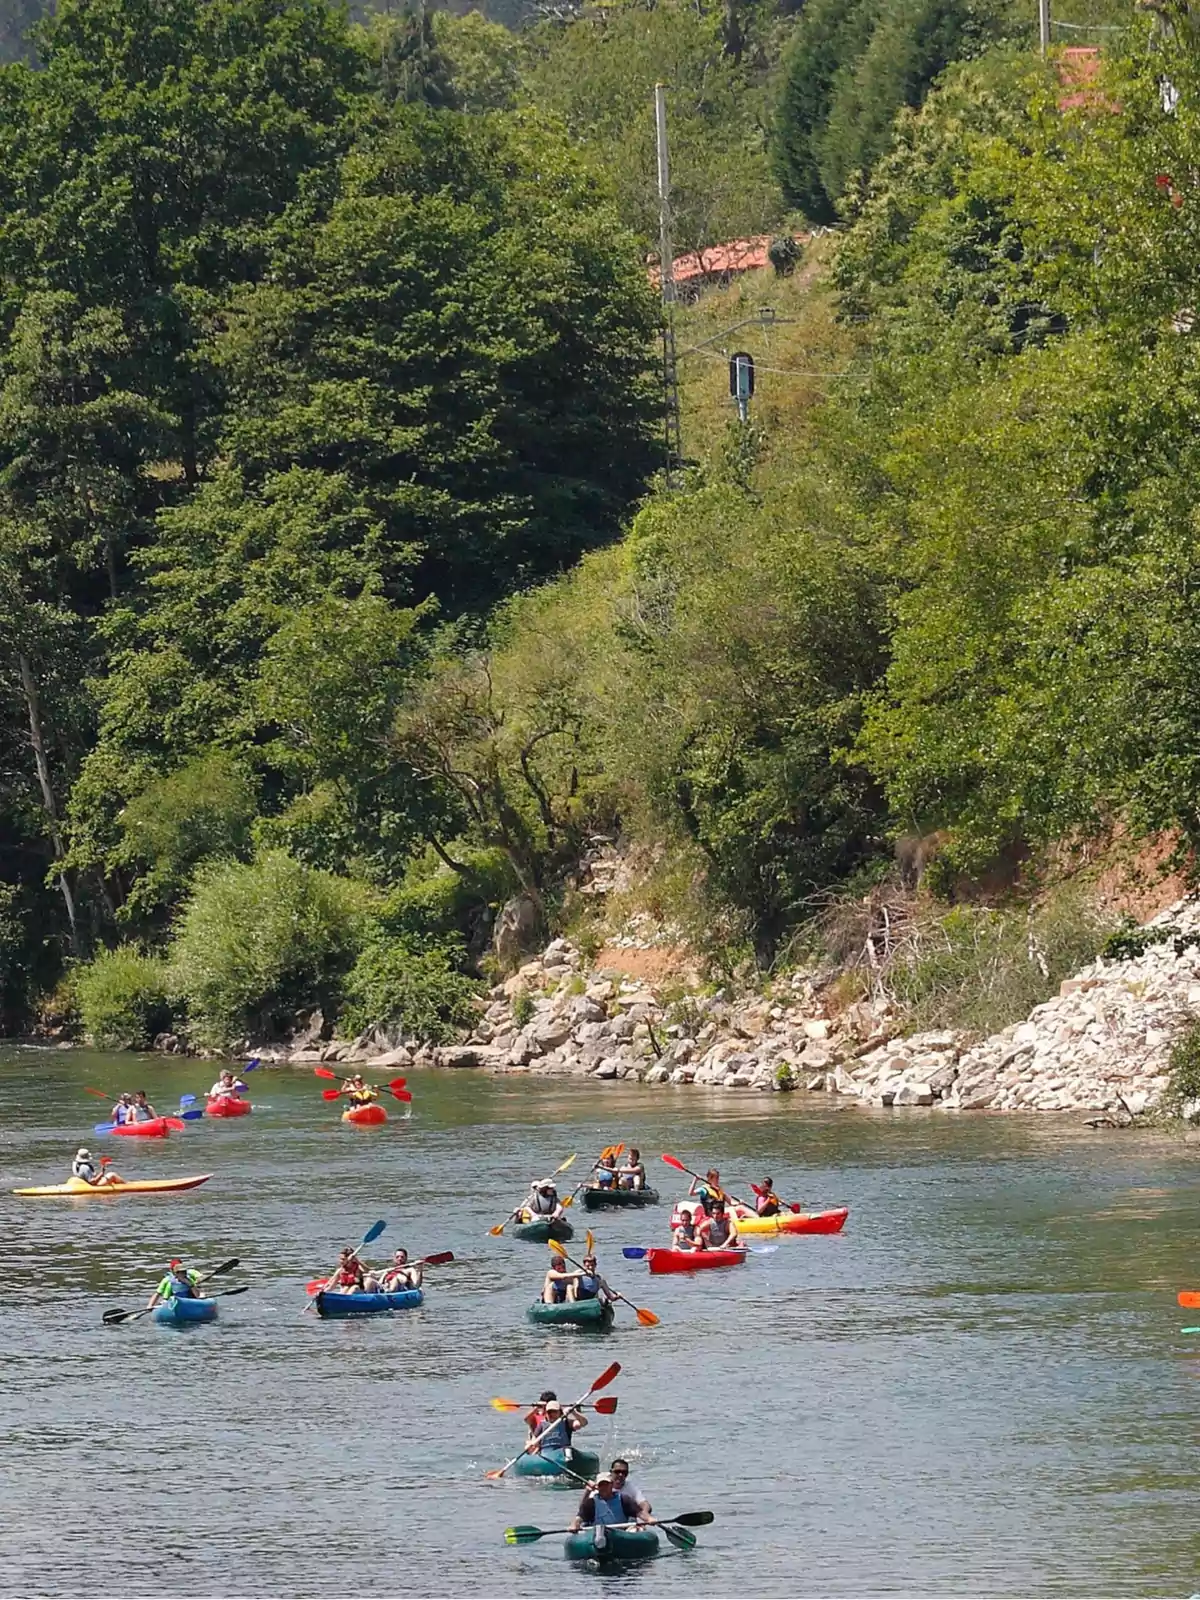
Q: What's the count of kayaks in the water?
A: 13